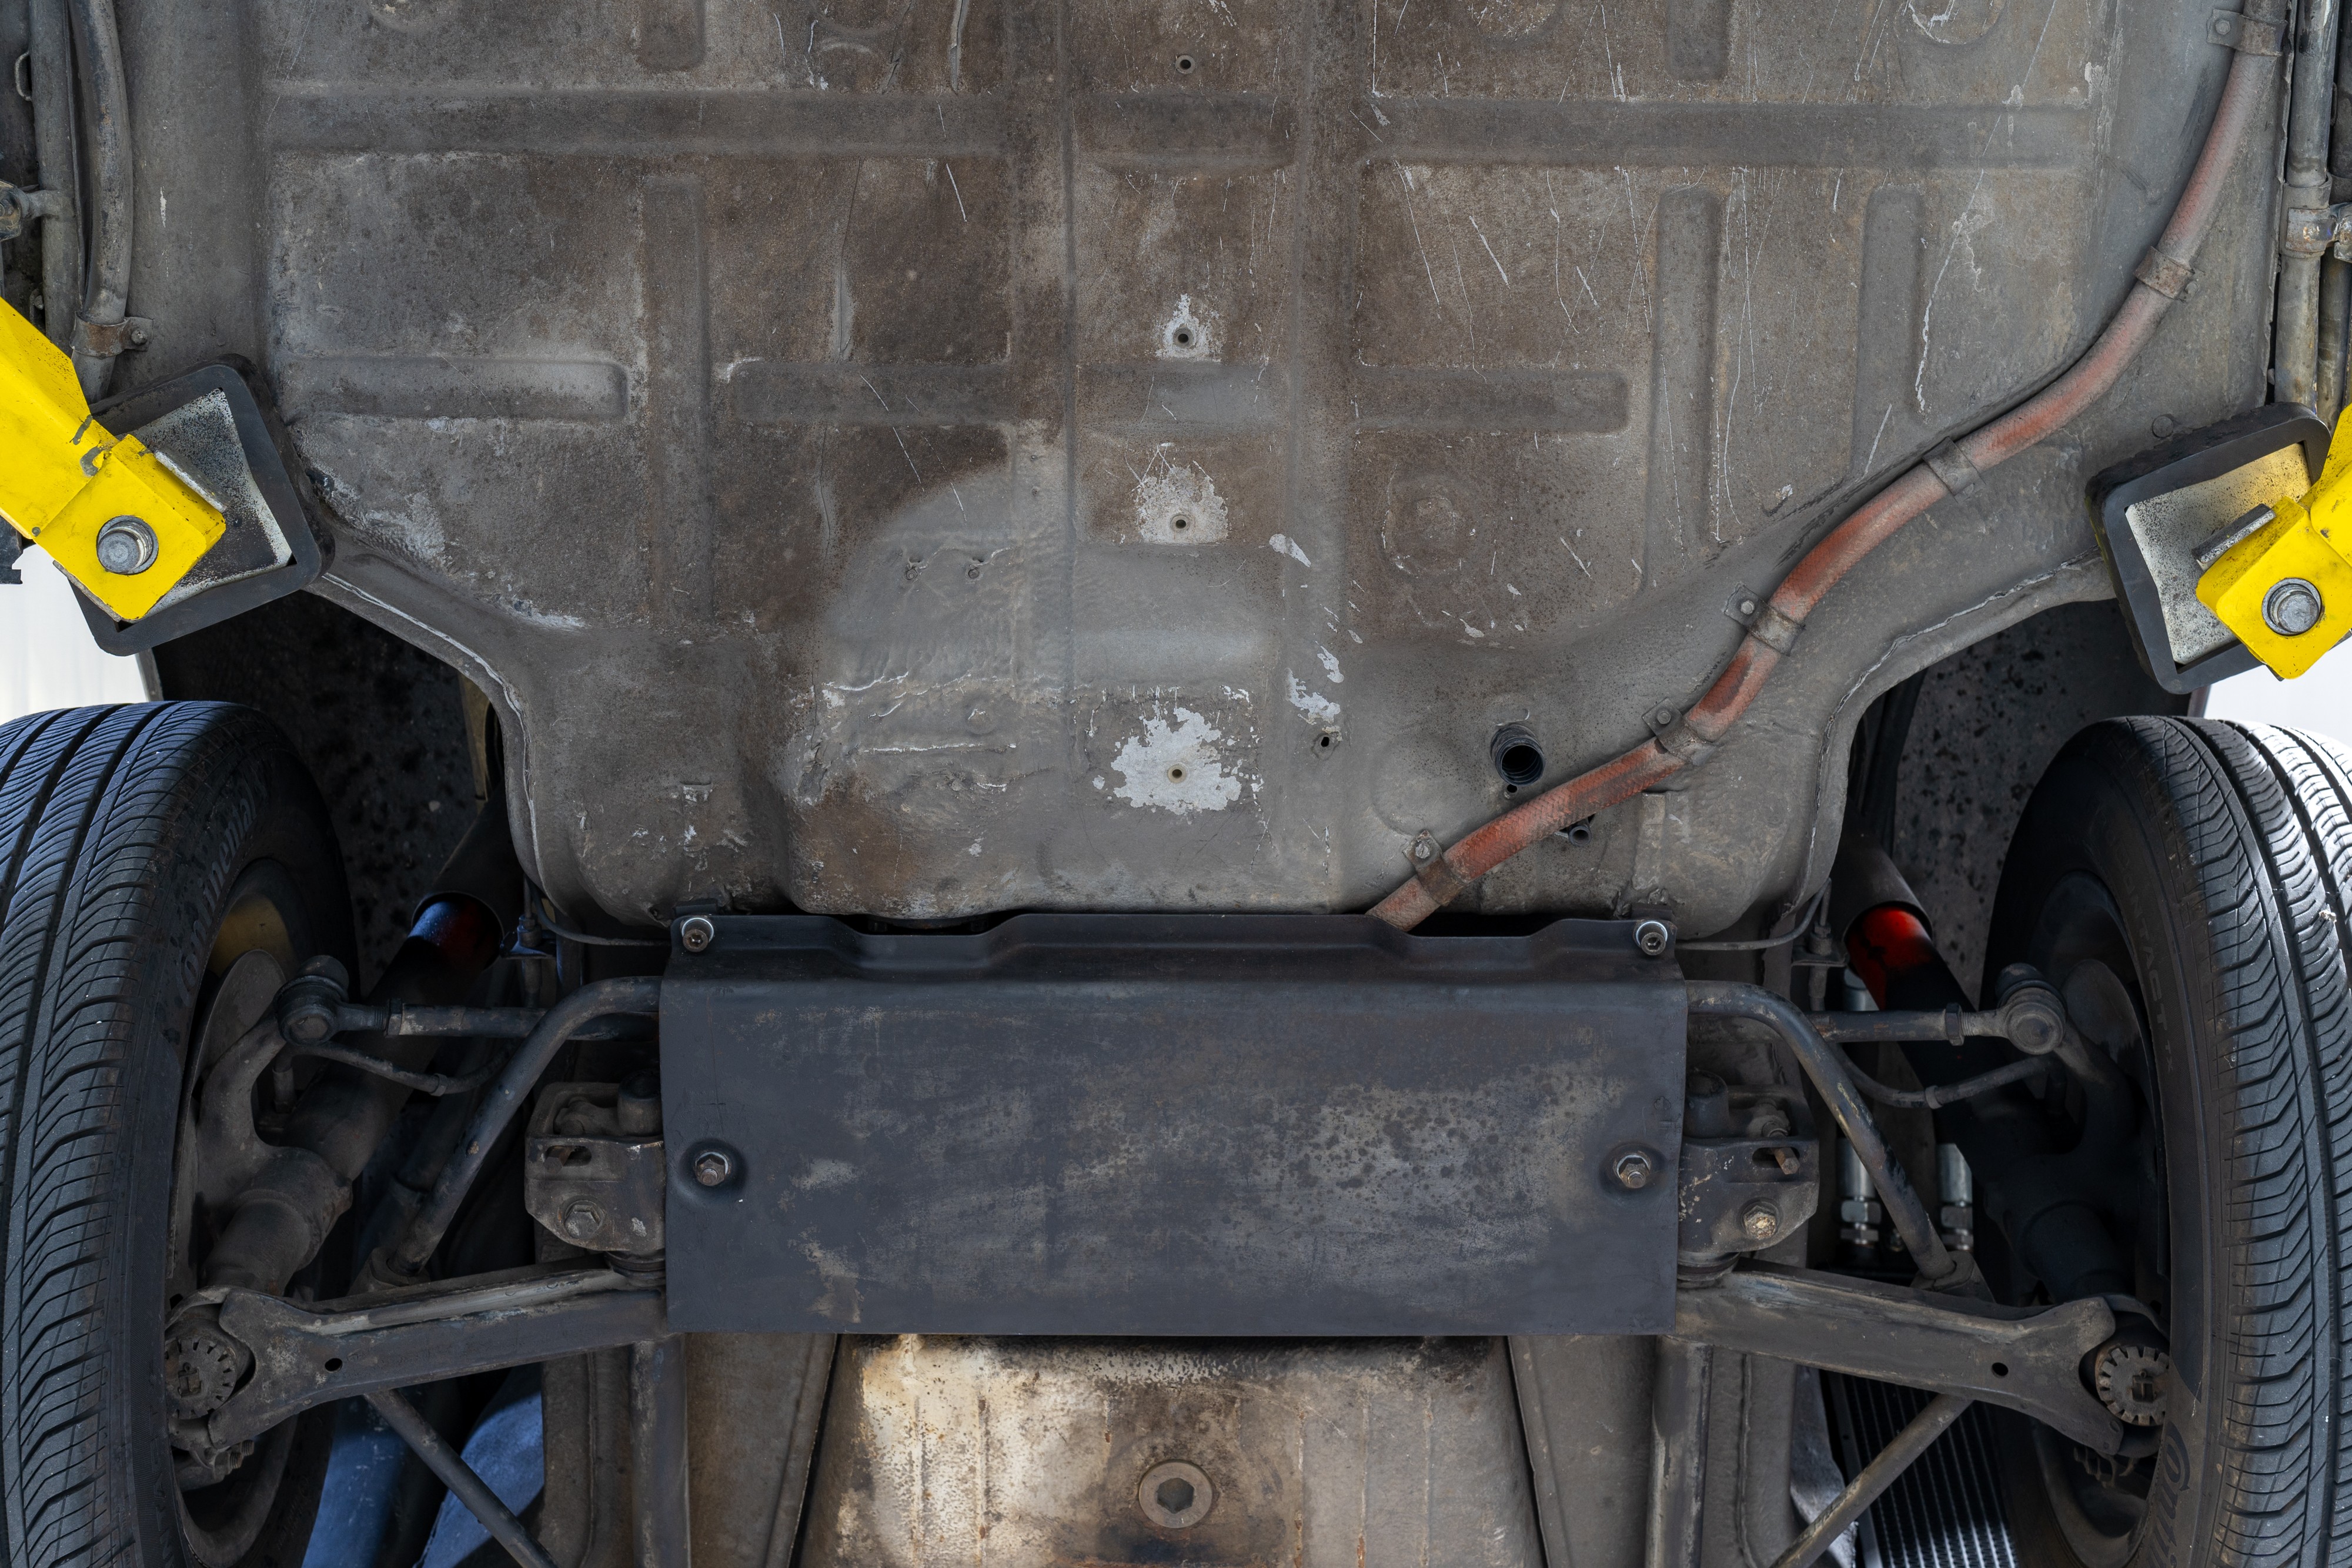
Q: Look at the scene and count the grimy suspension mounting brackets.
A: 2